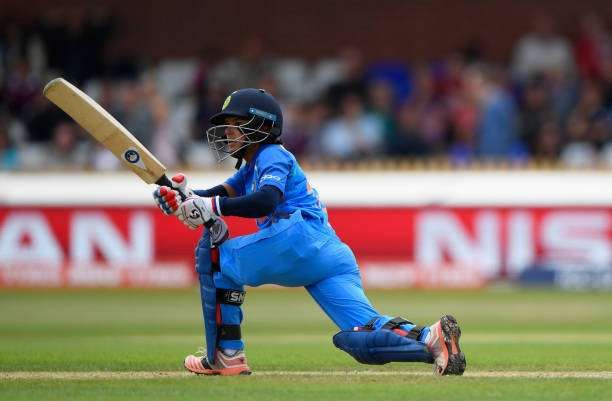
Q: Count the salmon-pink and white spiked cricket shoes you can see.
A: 2